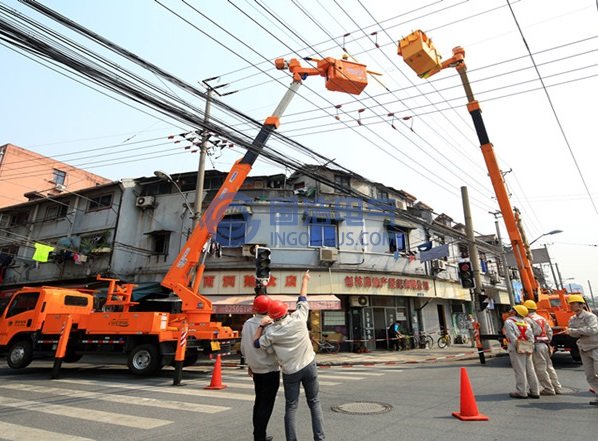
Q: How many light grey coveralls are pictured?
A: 3